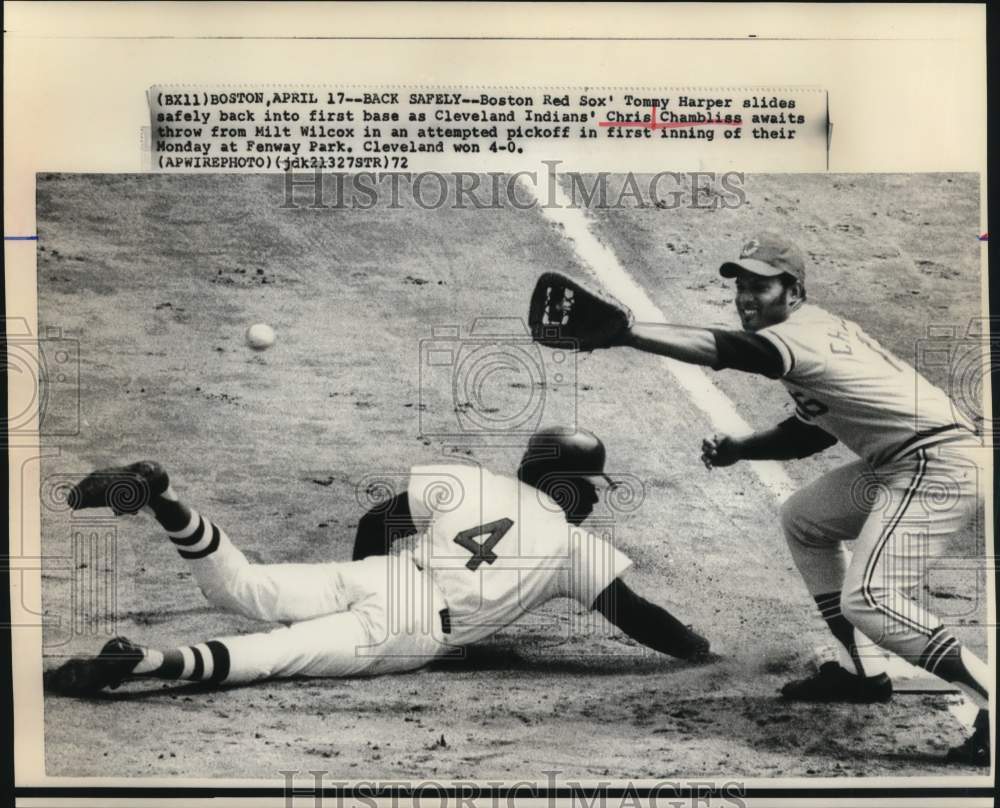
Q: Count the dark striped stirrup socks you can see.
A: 4